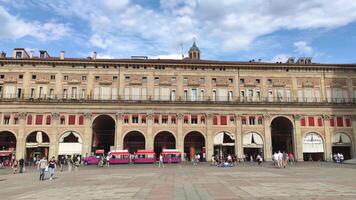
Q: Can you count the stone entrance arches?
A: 12